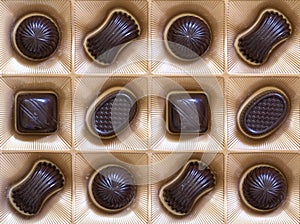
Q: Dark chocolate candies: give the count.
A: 12